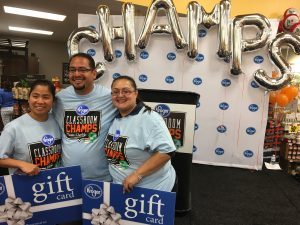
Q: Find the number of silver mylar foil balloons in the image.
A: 6